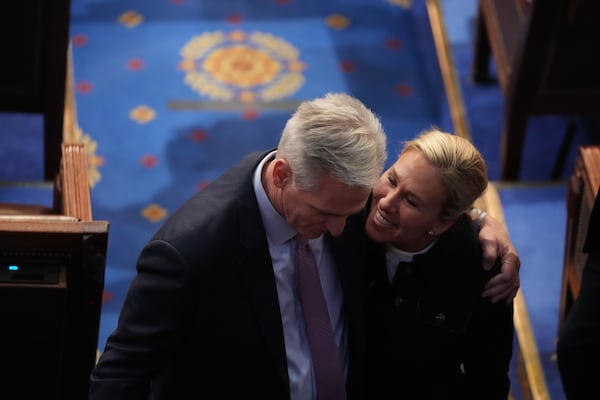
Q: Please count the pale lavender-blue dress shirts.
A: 1